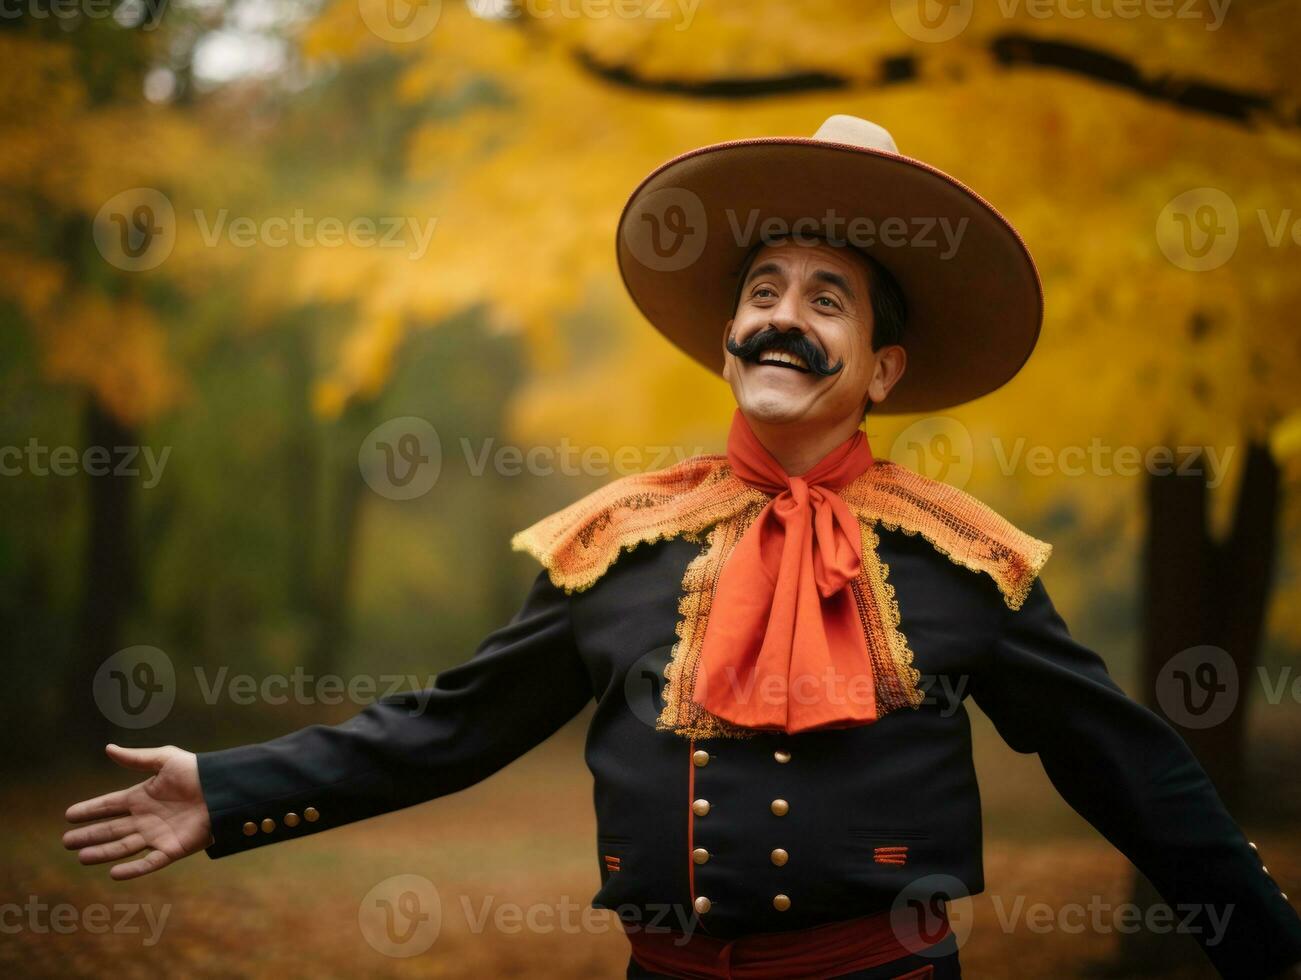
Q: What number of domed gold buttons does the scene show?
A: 15